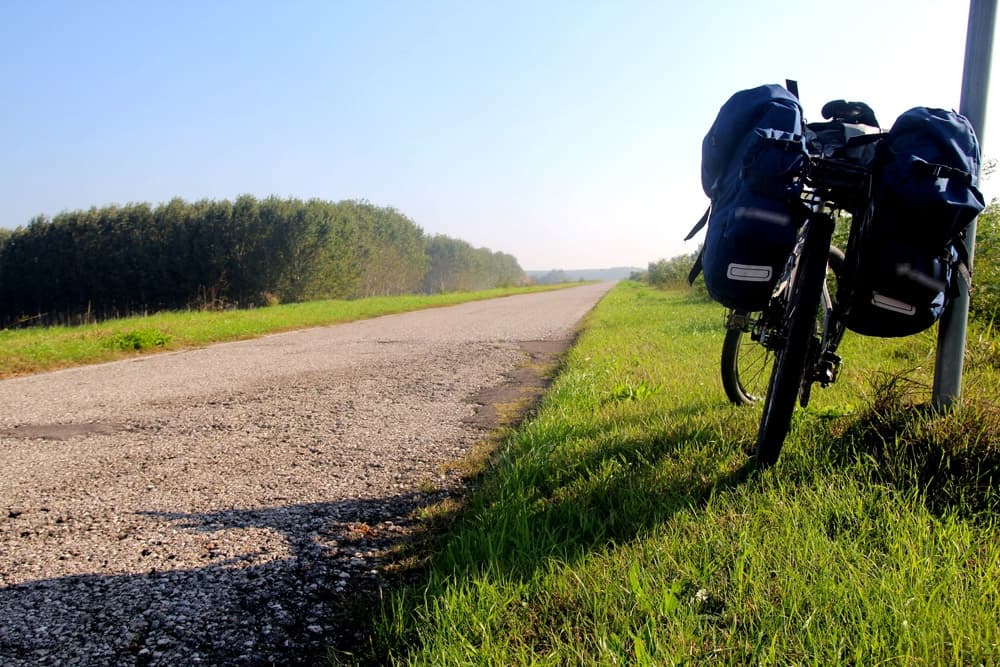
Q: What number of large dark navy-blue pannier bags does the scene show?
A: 2